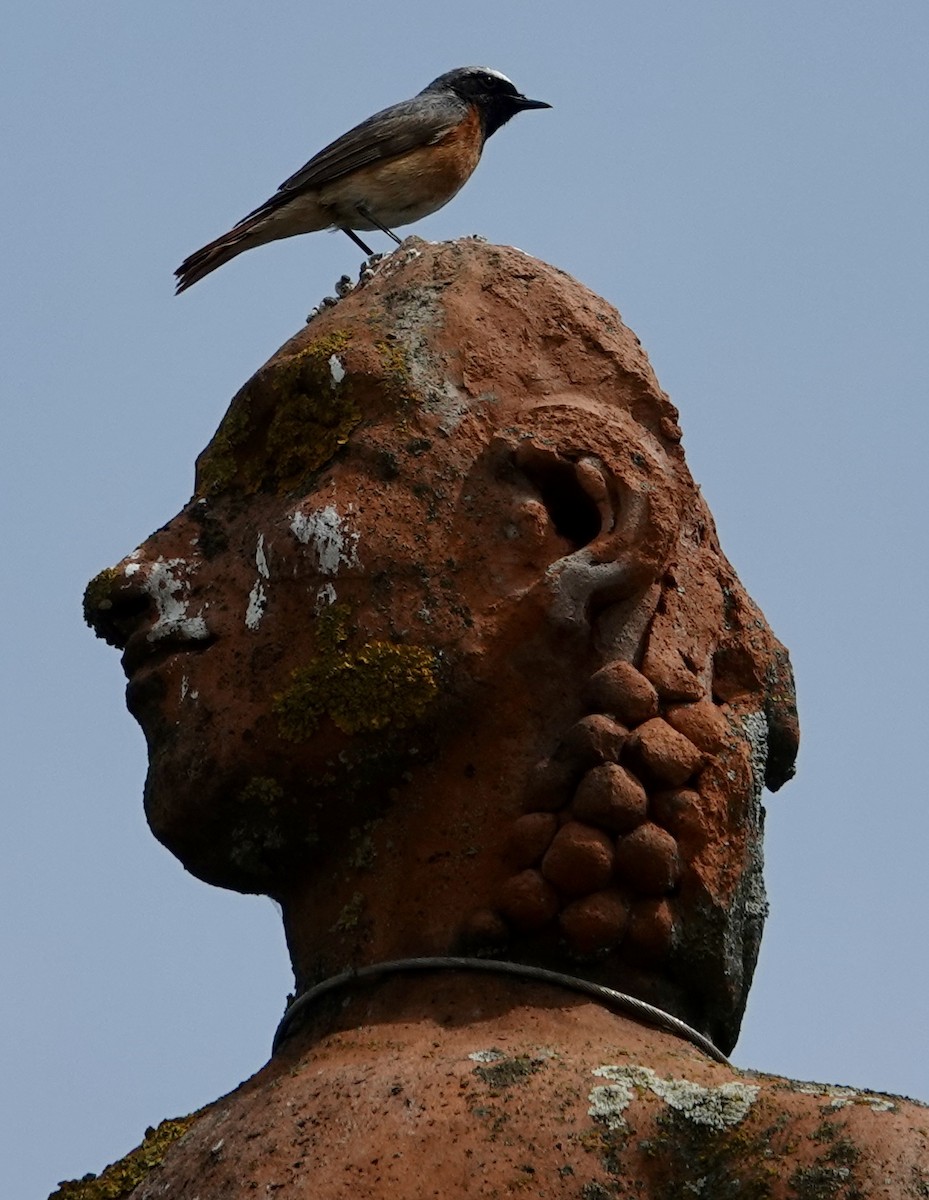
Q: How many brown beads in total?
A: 14